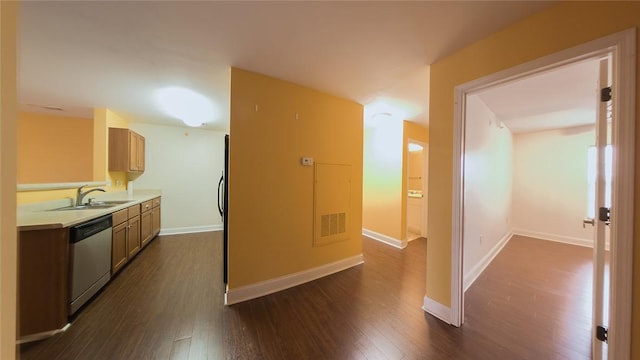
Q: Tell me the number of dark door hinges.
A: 3